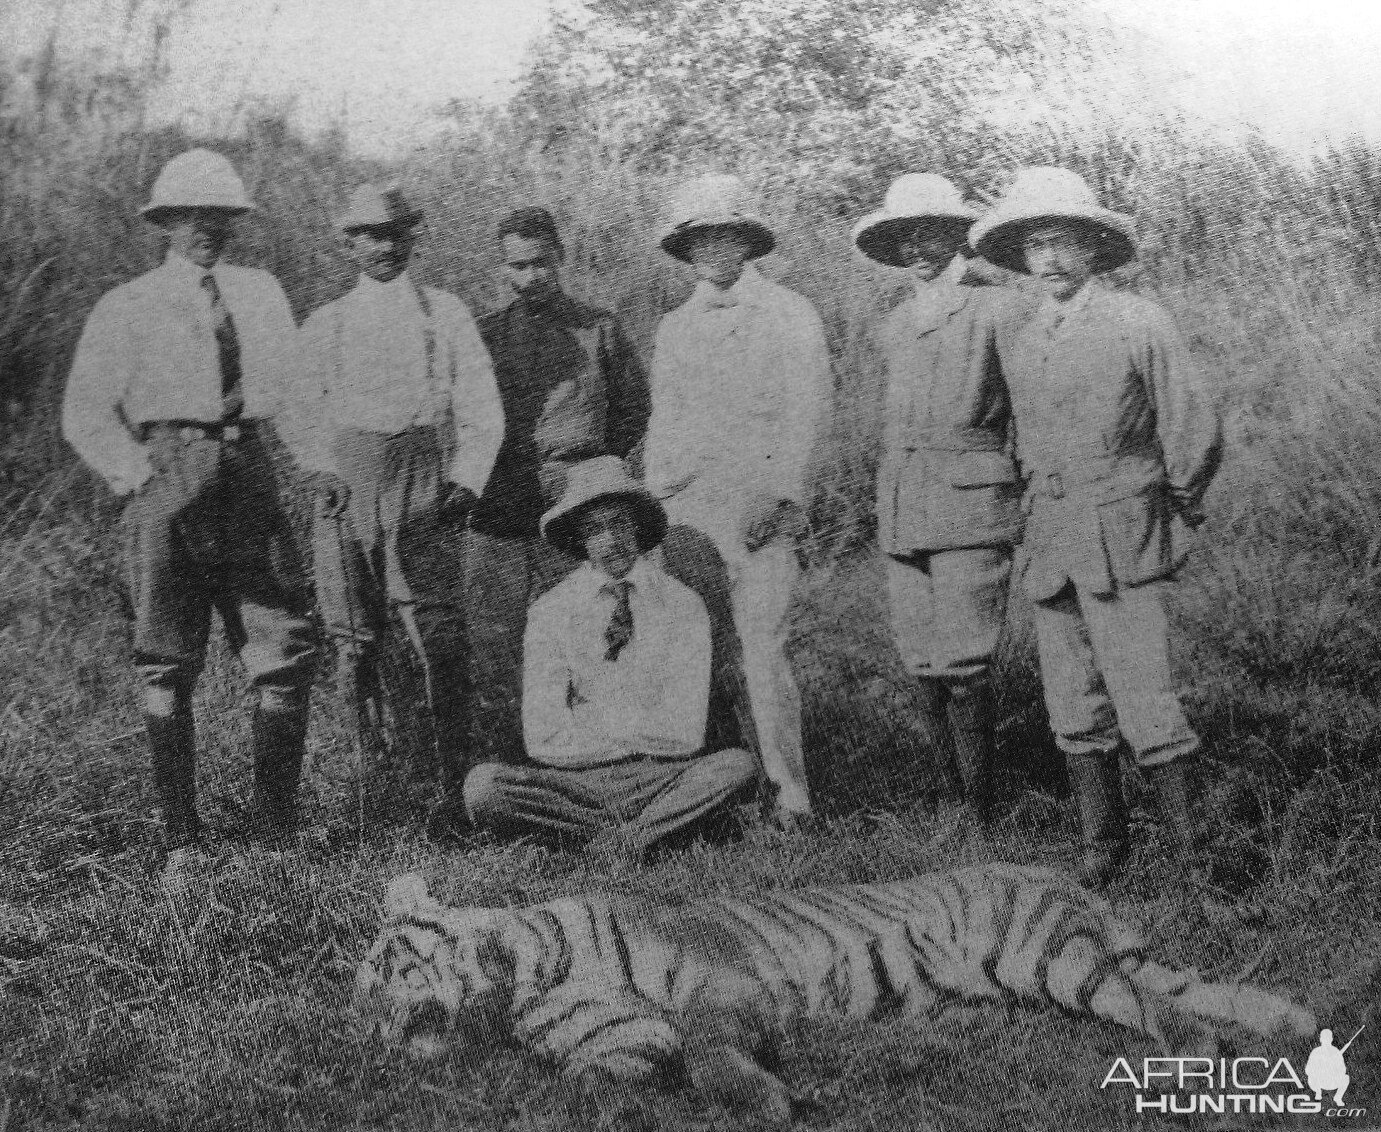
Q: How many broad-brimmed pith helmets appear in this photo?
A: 5